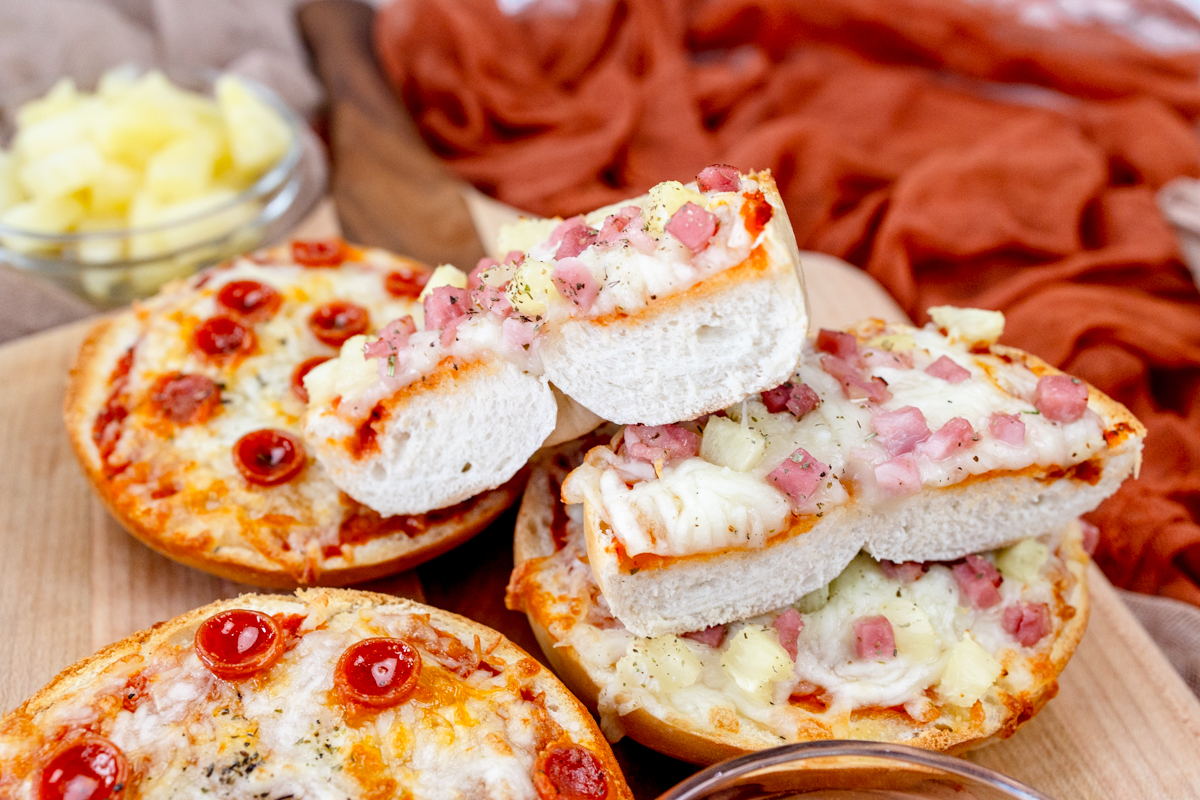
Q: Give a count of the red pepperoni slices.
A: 12